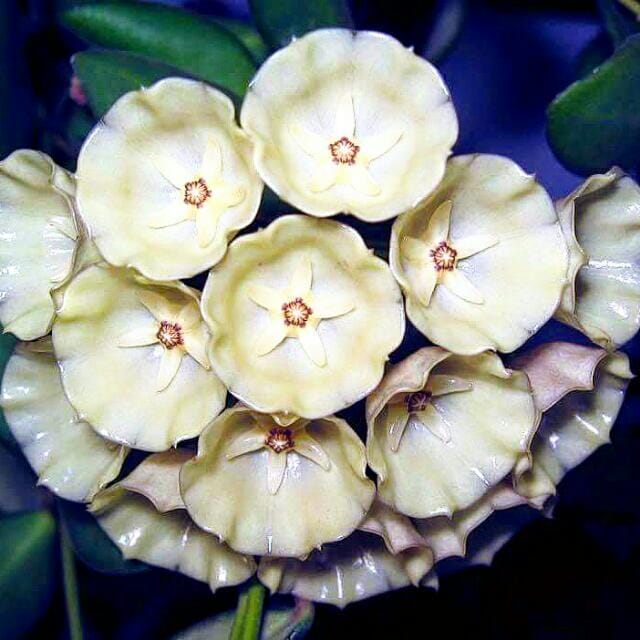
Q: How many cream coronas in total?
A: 7